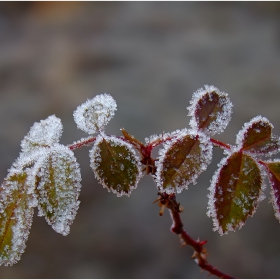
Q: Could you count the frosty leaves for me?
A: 10